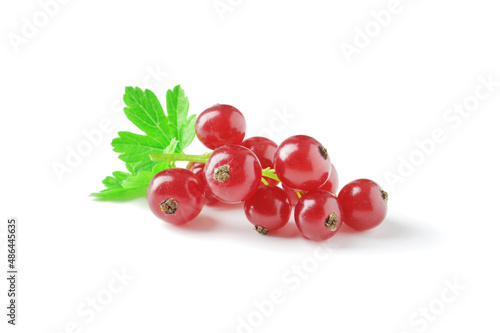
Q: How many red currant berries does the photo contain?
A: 10